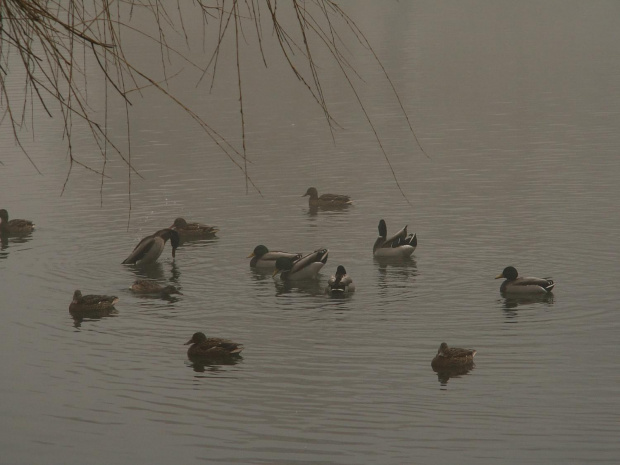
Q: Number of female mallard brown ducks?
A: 7